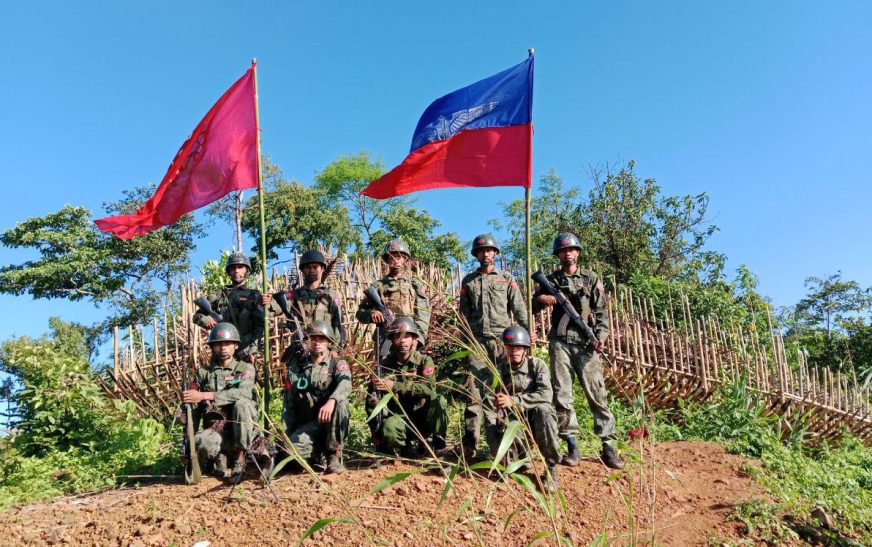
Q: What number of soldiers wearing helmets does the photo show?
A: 9